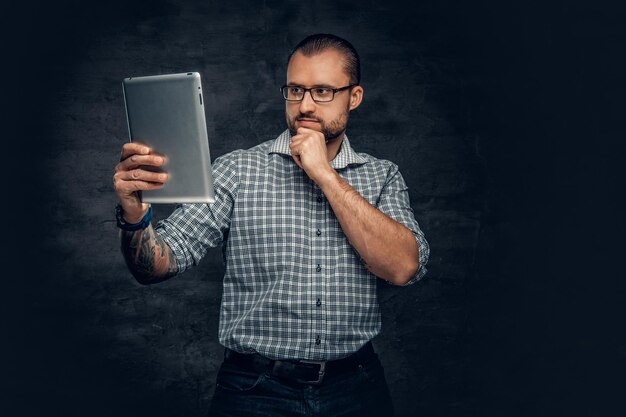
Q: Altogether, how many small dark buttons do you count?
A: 5